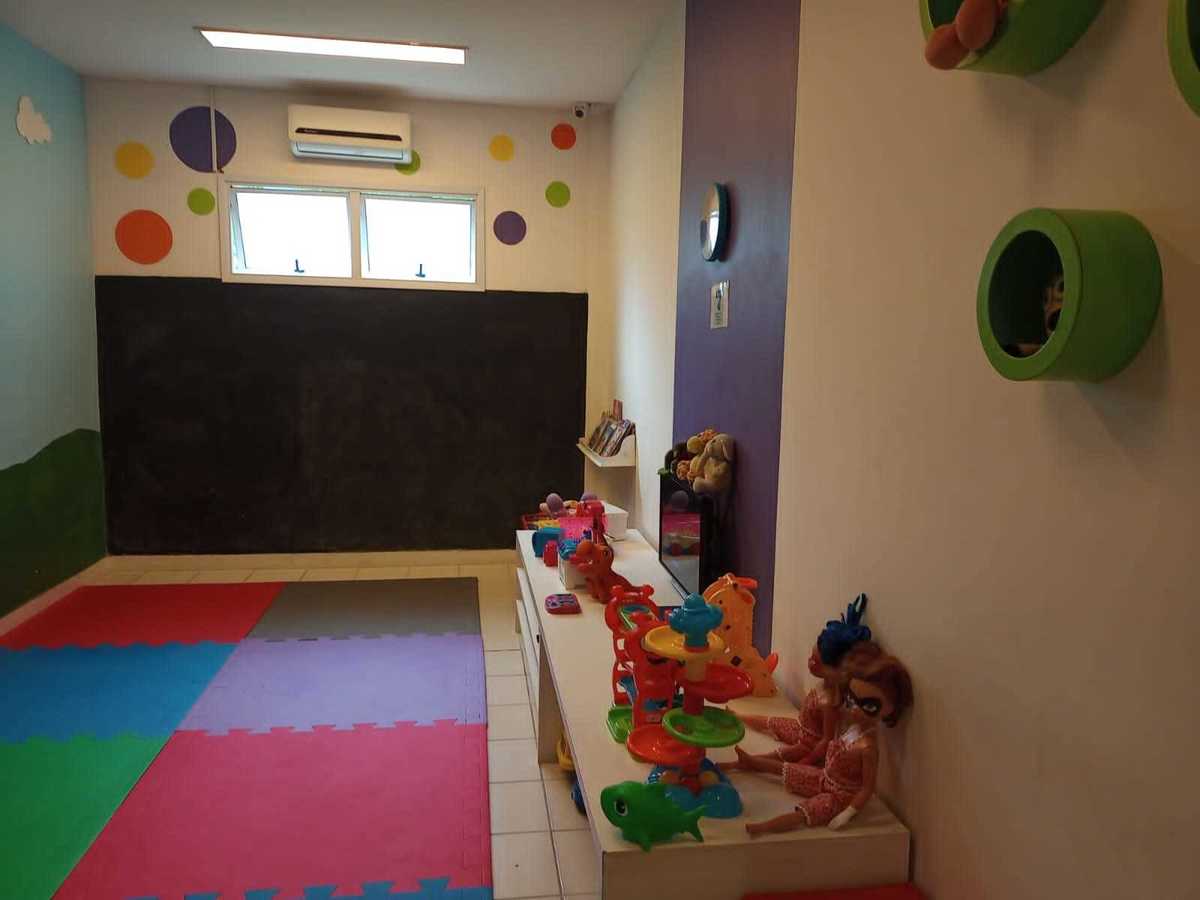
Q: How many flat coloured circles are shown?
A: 9